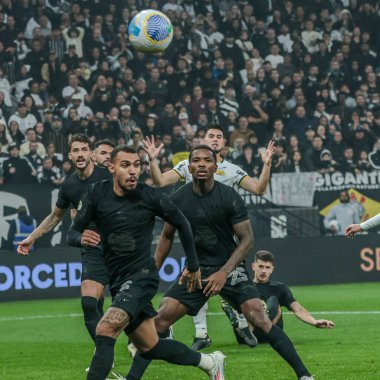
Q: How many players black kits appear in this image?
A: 5